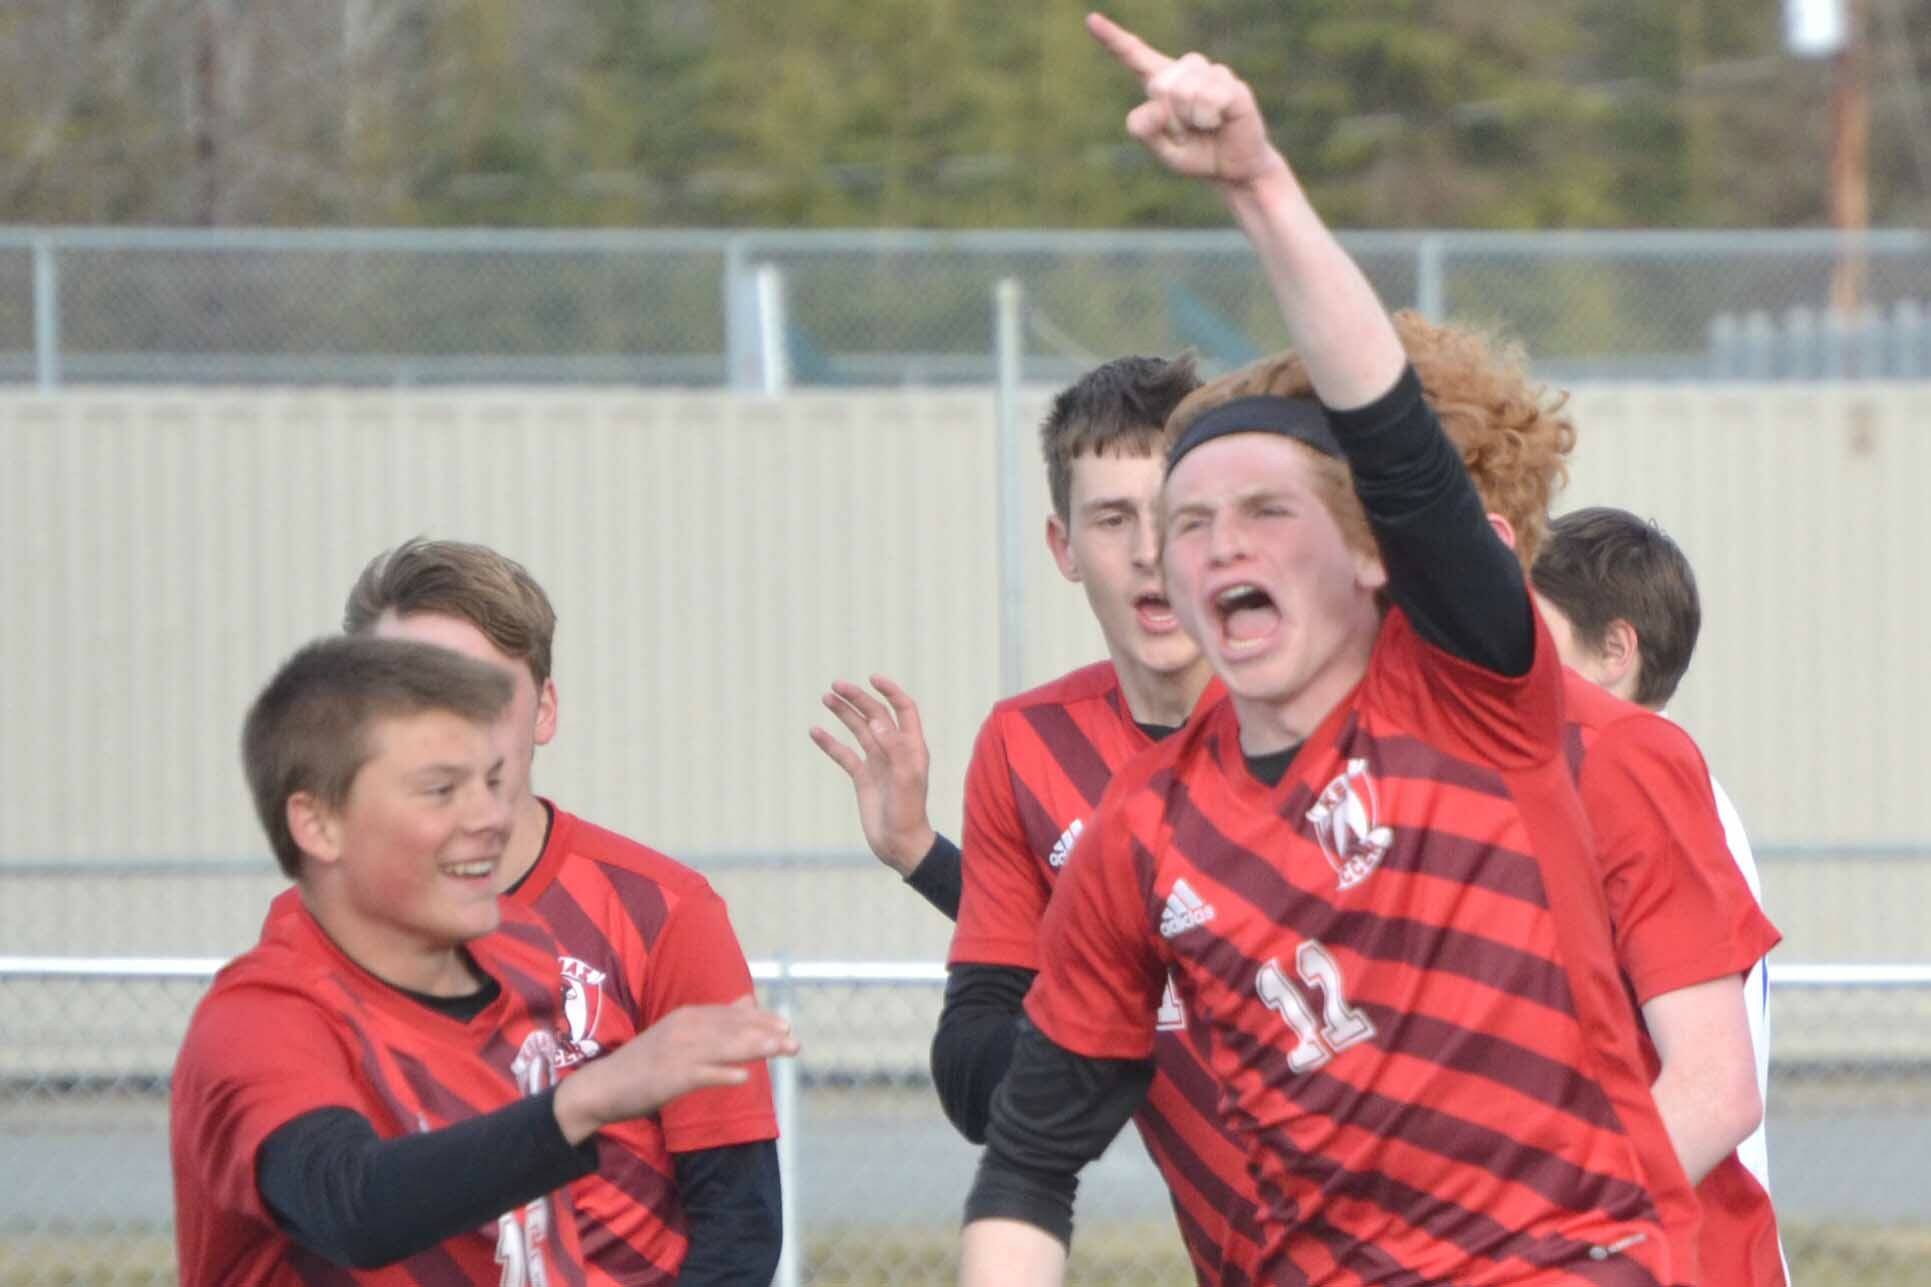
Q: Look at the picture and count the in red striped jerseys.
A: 5